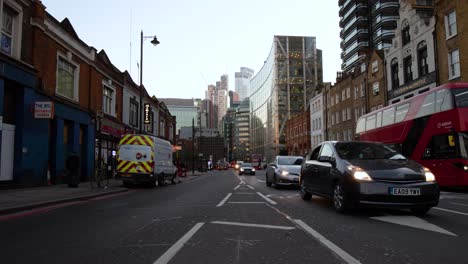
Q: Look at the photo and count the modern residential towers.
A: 1